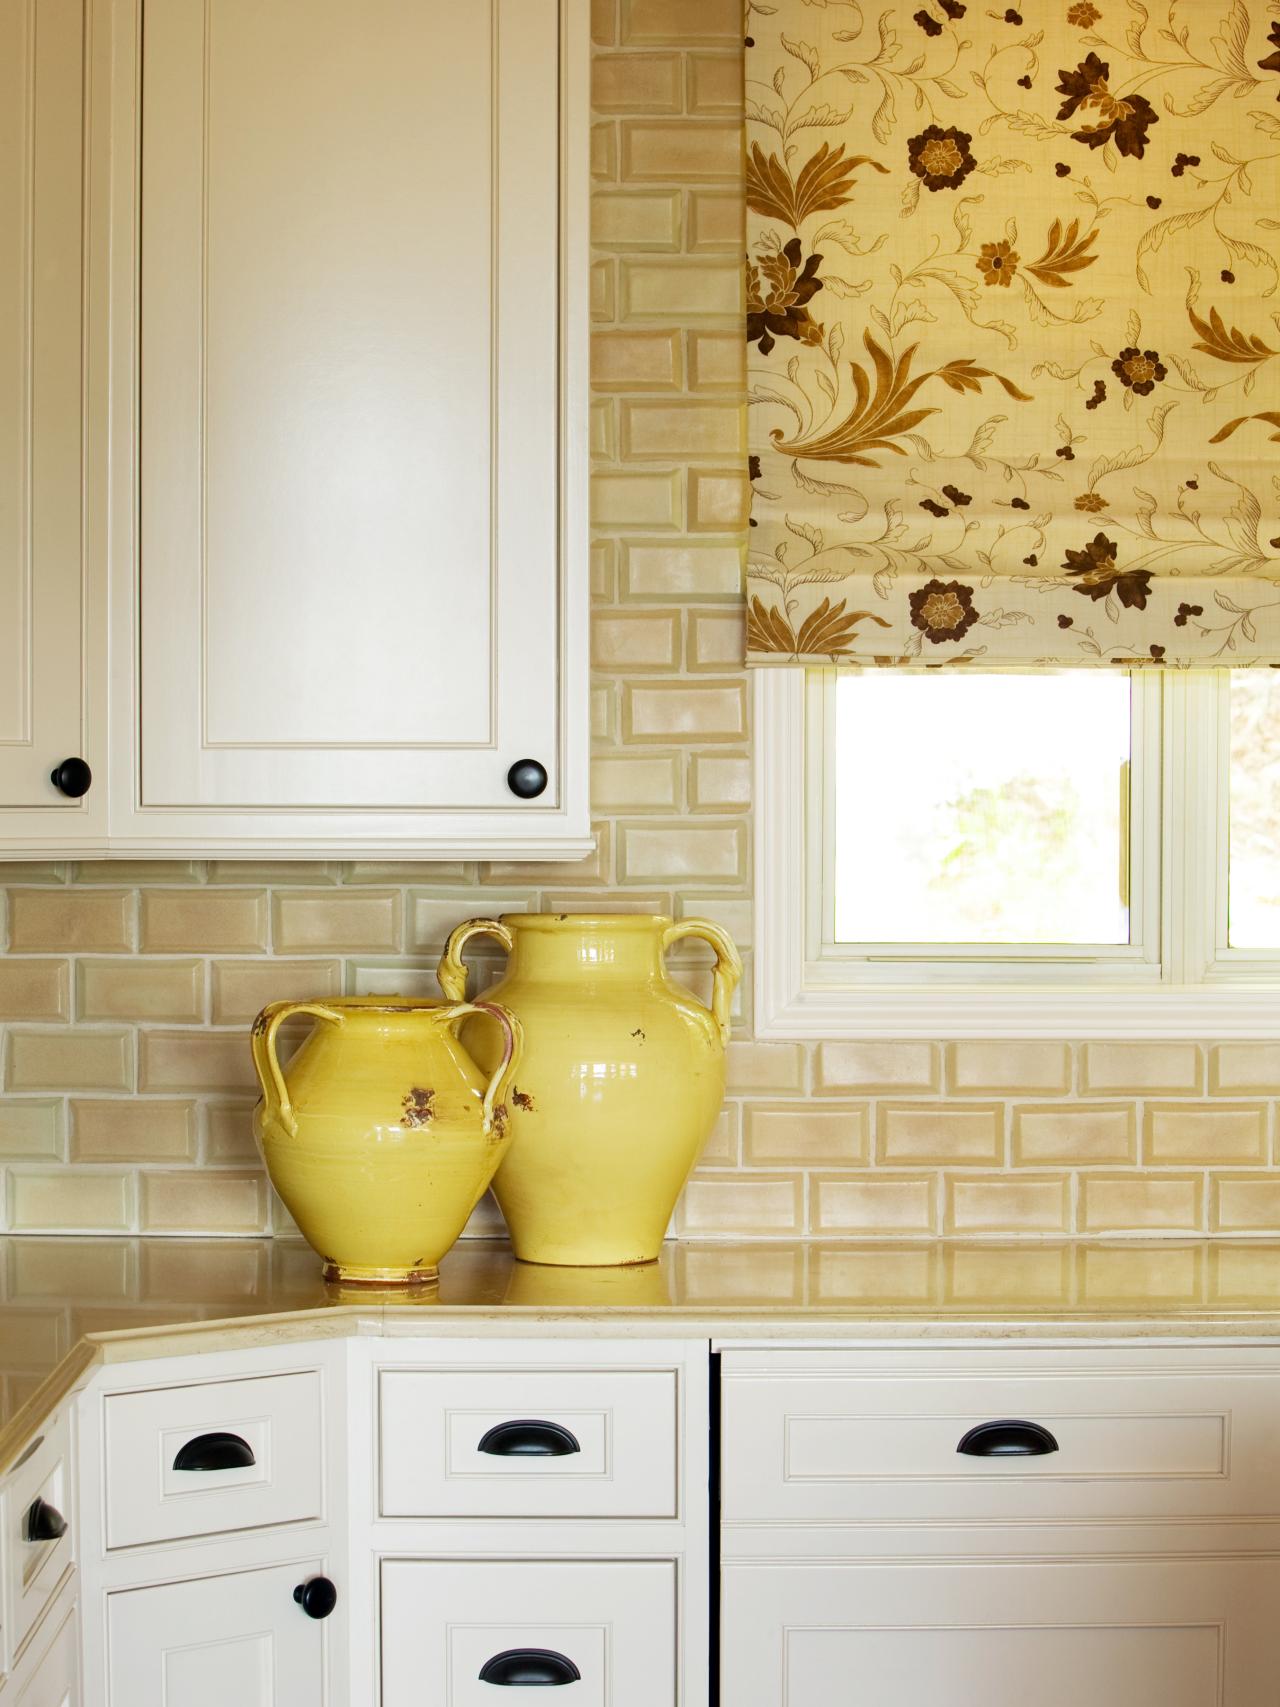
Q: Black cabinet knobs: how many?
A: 3